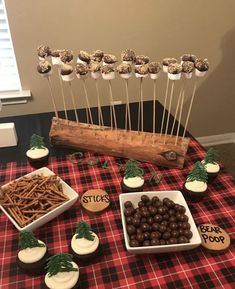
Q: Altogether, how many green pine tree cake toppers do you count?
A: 7